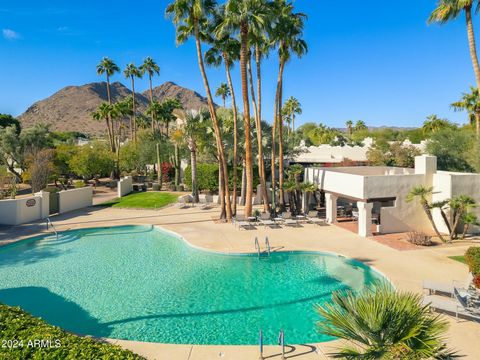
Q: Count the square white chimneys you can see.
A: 1